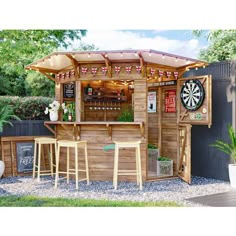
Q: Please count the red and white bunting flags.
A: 14